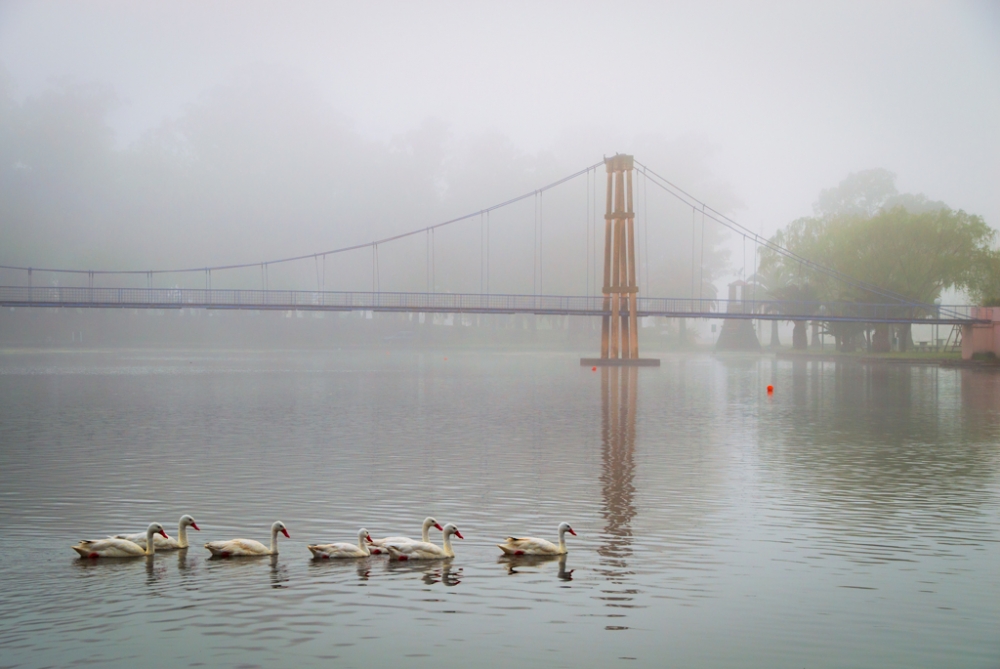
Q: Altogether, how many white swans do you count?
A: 7